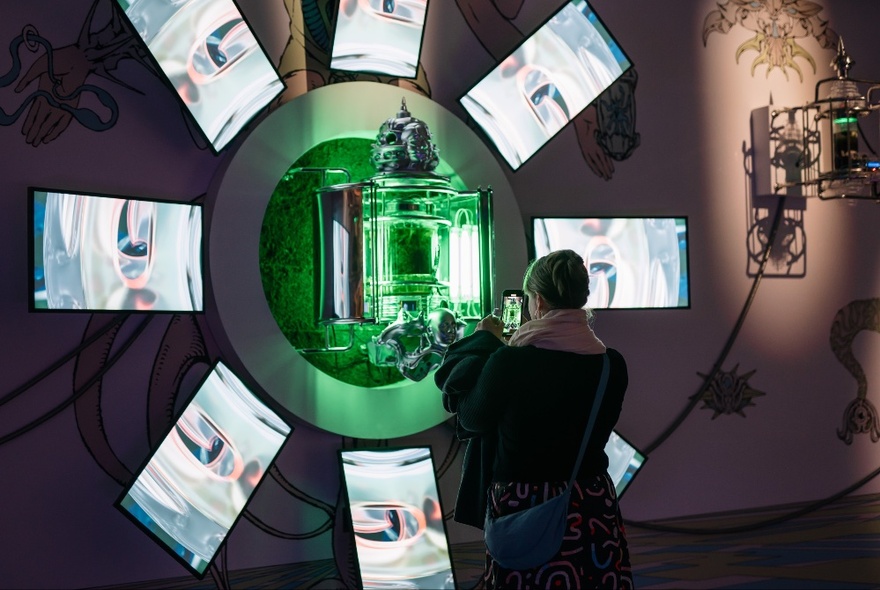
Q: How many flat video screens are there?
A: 8